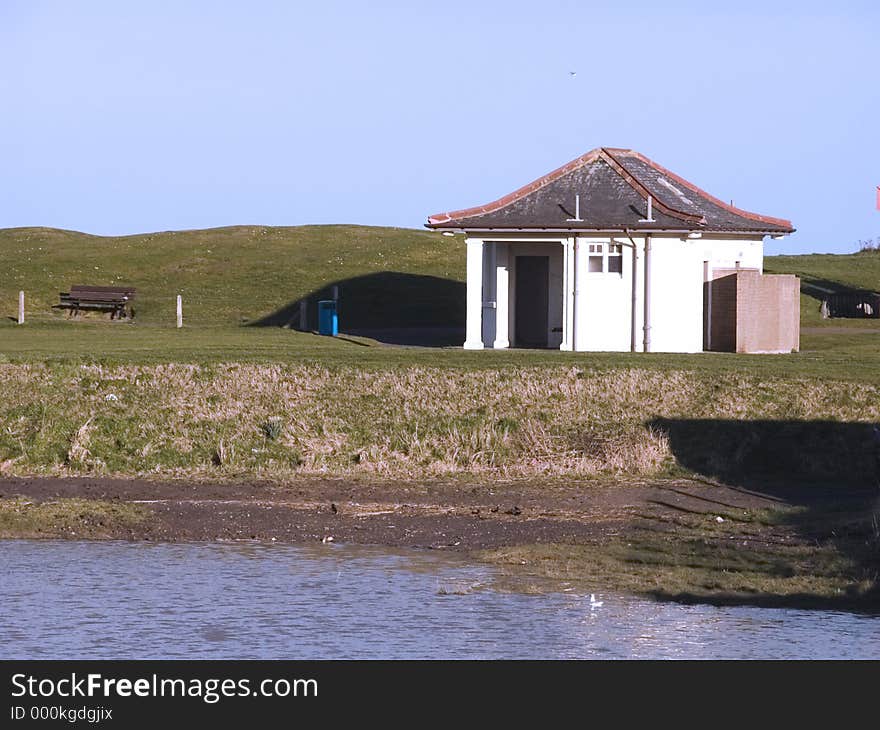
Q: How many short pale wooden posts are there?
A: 2